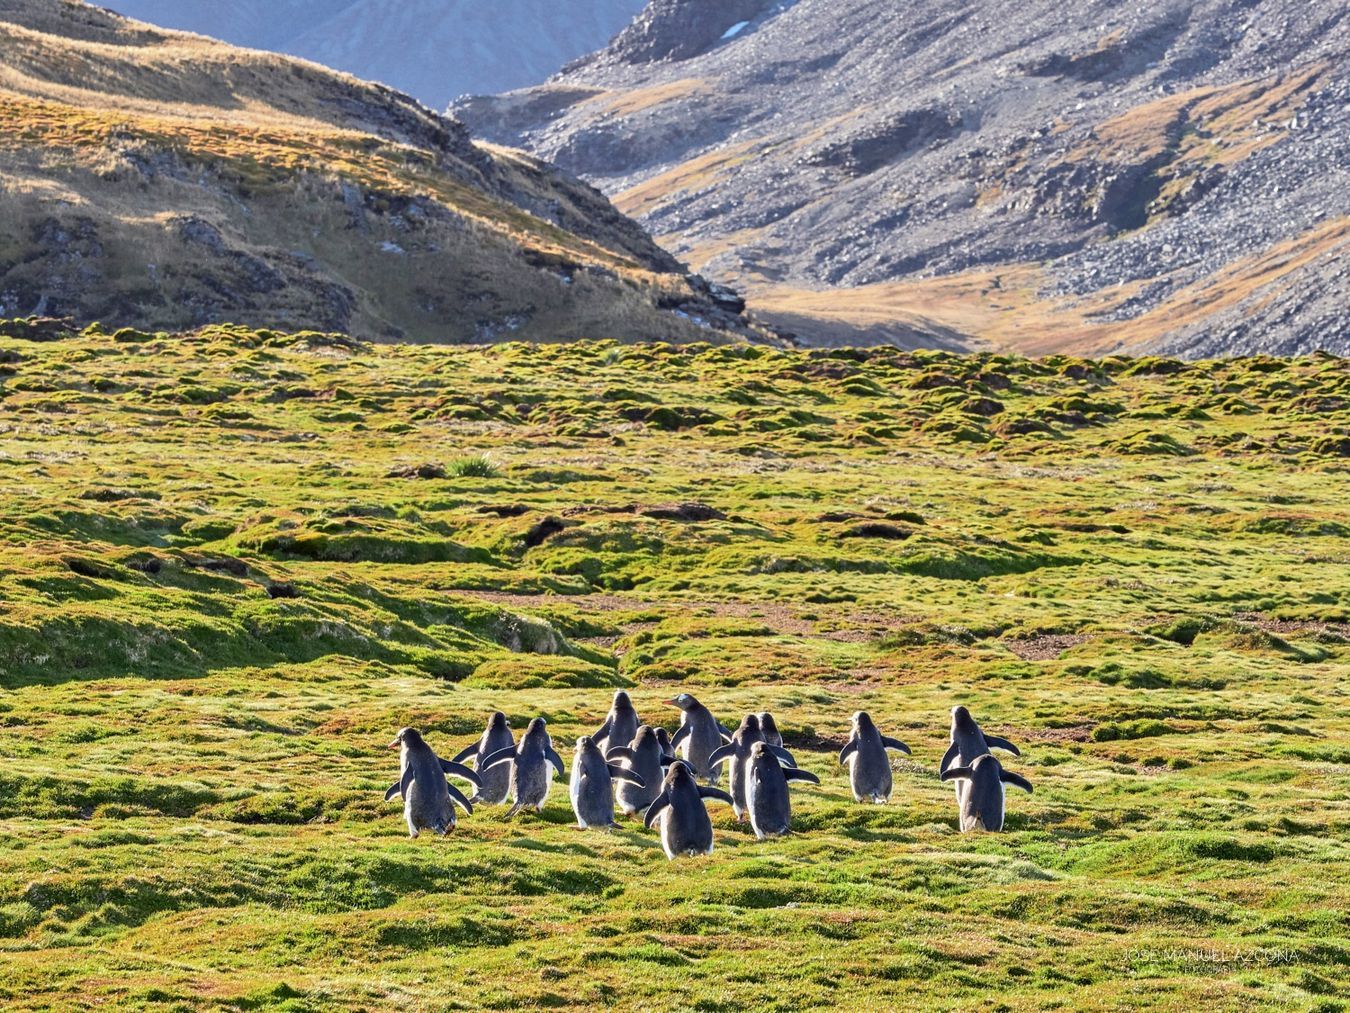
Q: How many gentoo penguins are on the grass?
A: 15